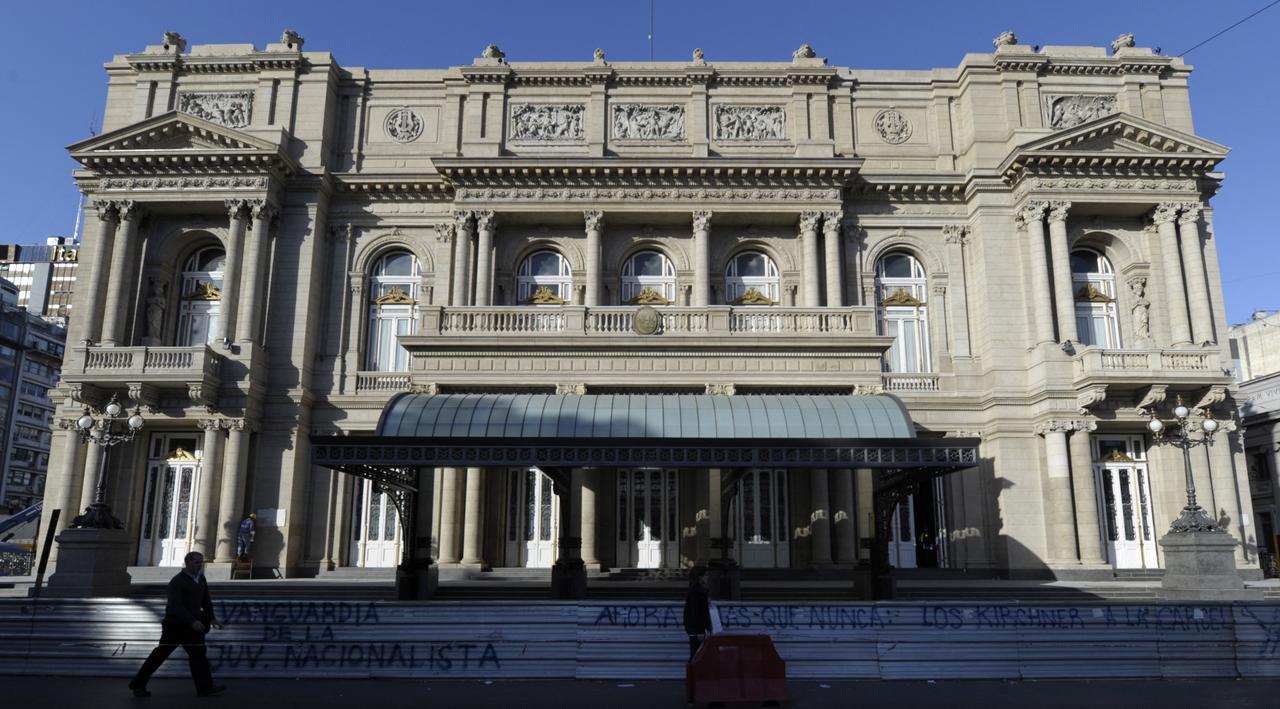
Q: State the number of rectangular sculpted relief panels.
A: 5